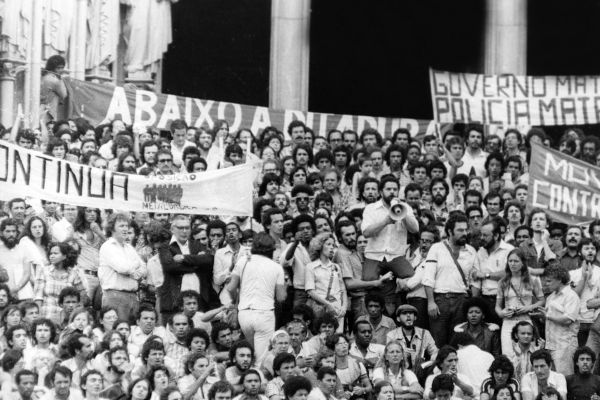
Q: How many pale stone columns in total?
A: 2